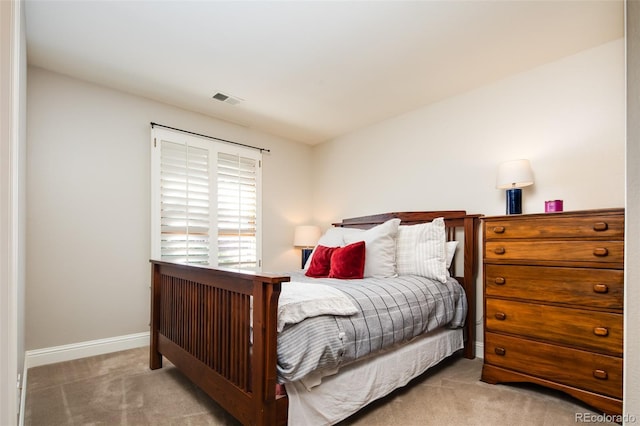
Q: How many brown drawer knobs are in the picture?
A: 10